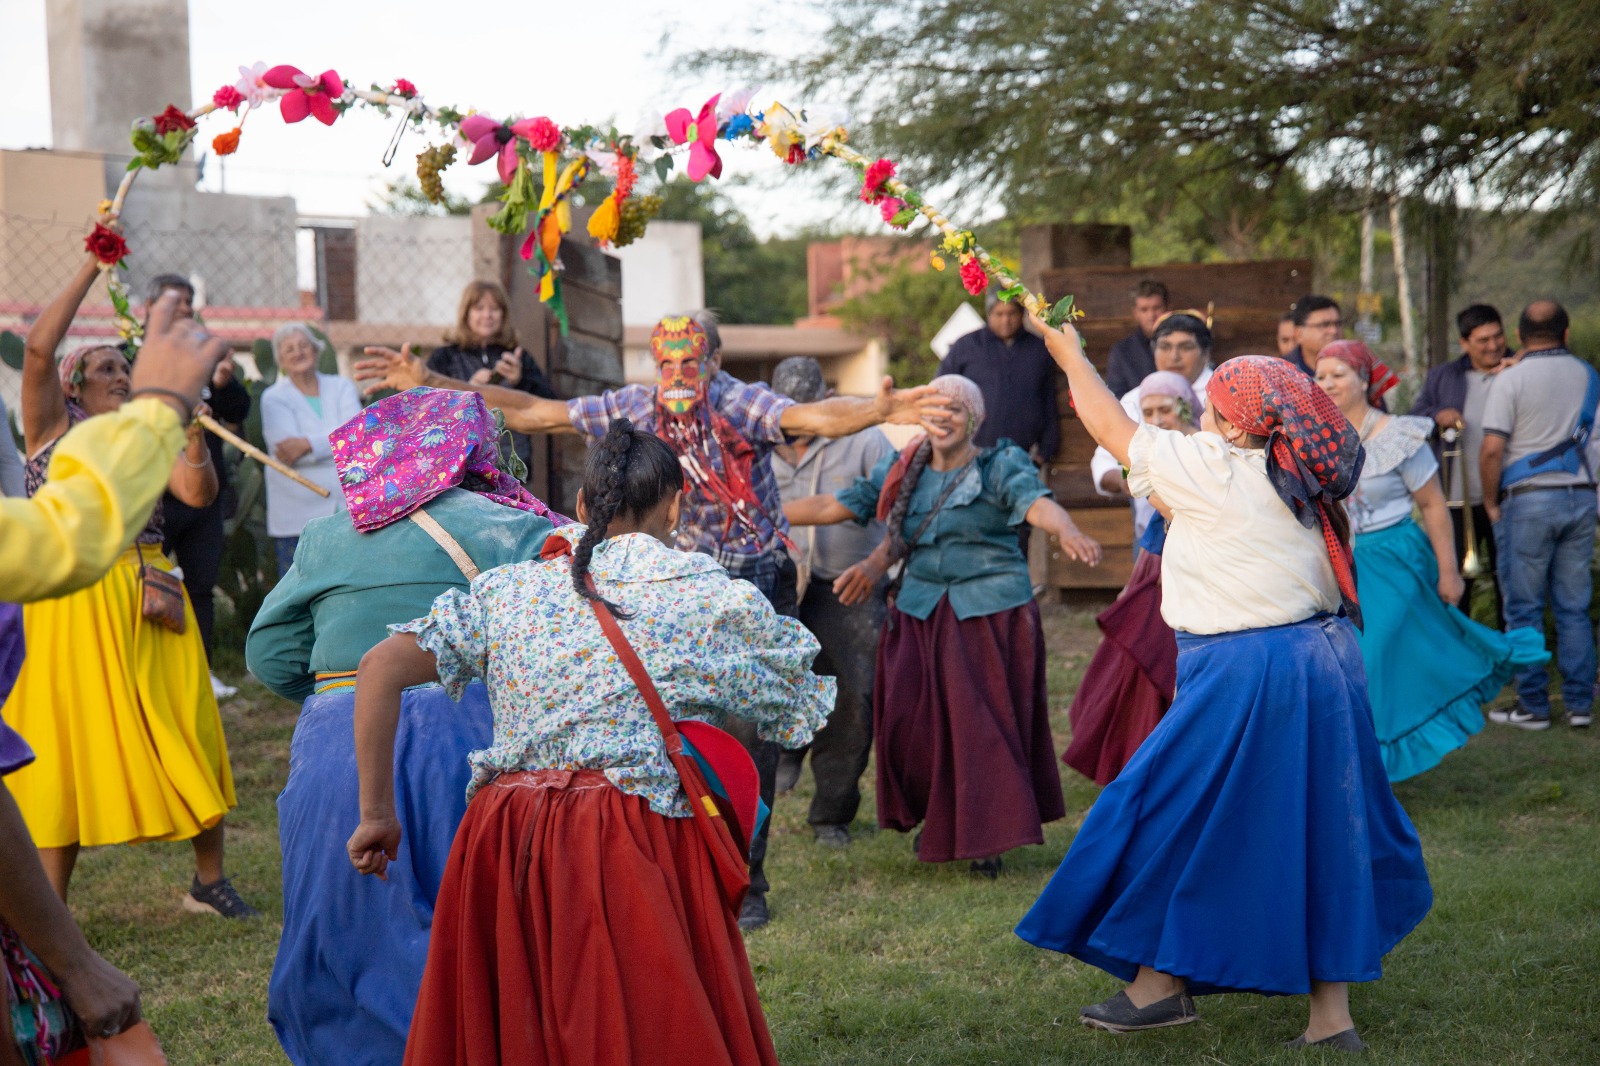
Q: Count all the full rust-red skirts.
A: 1